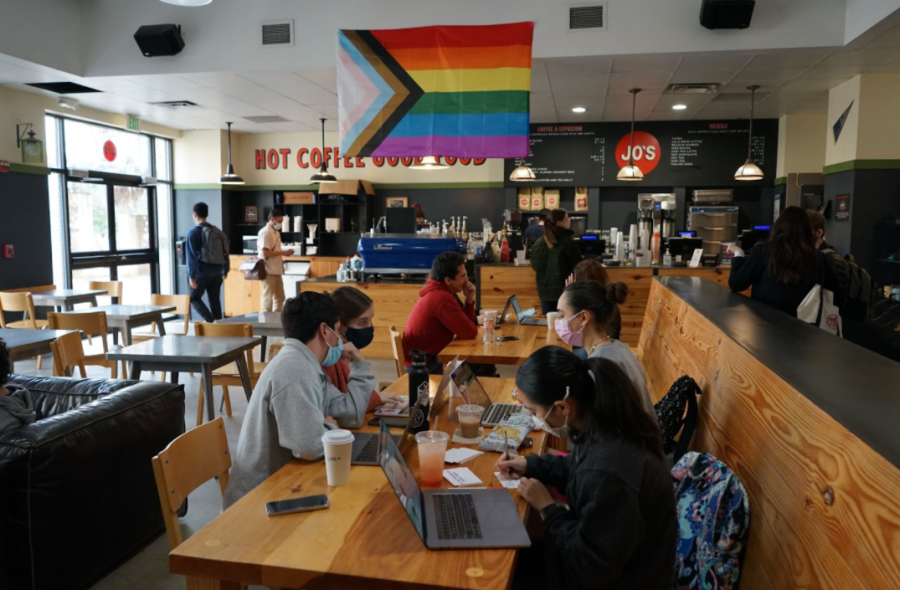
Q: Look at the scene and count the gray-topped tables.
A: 5